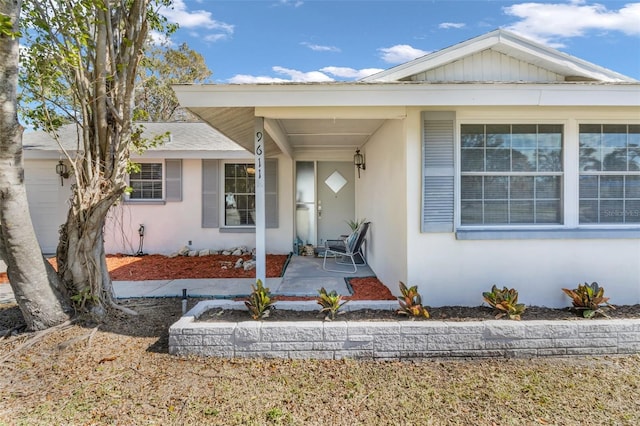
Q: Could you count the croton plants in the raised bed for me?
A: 5